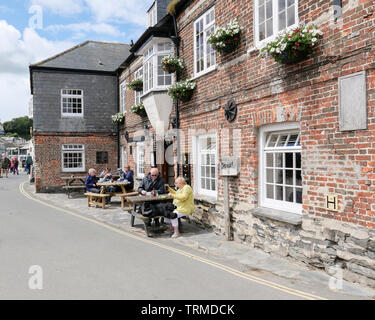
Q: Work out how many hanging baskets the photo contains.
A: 7